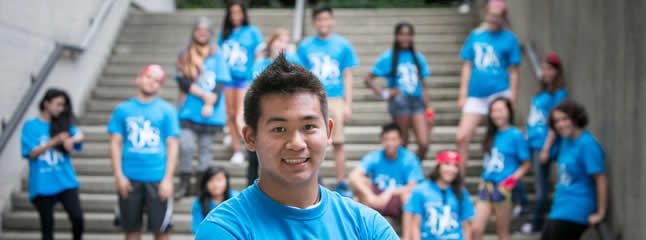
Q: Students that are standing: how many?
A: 12